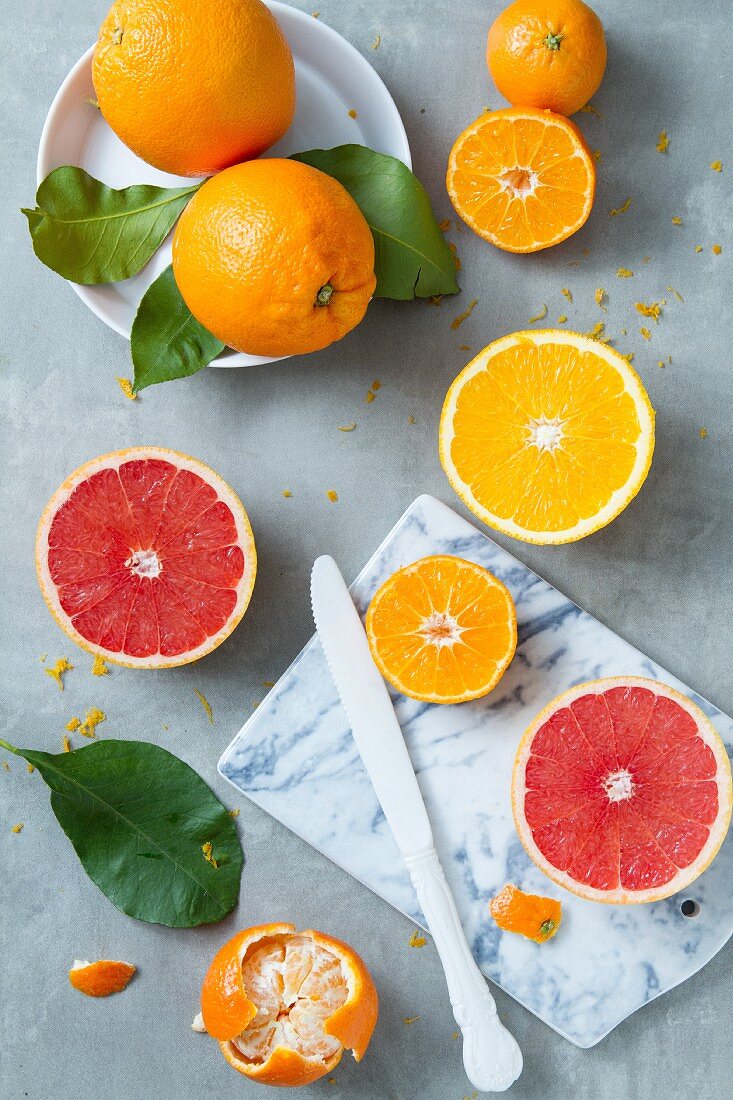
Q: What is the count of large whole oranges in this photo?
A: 2